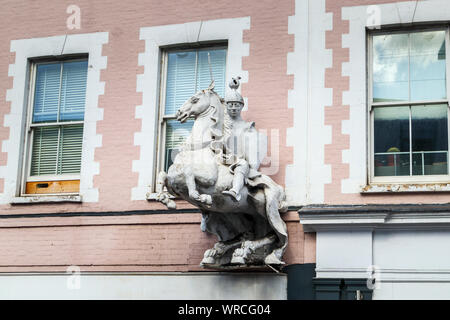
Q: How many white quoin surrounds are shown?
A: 3